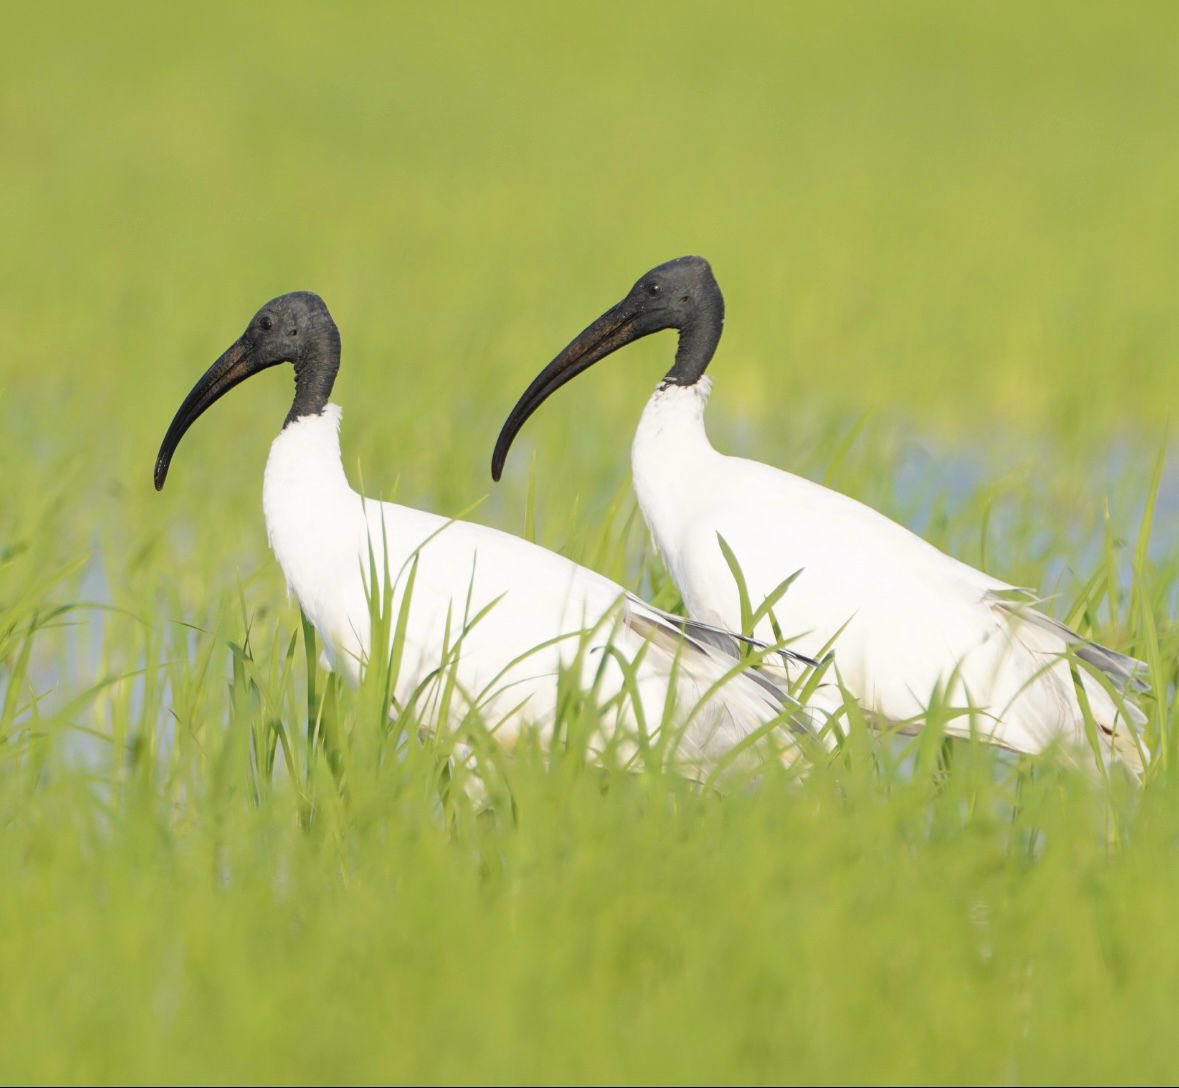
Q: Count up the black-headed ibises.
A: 2